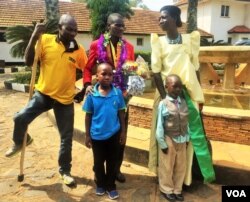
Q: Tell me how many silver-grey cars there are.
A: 1